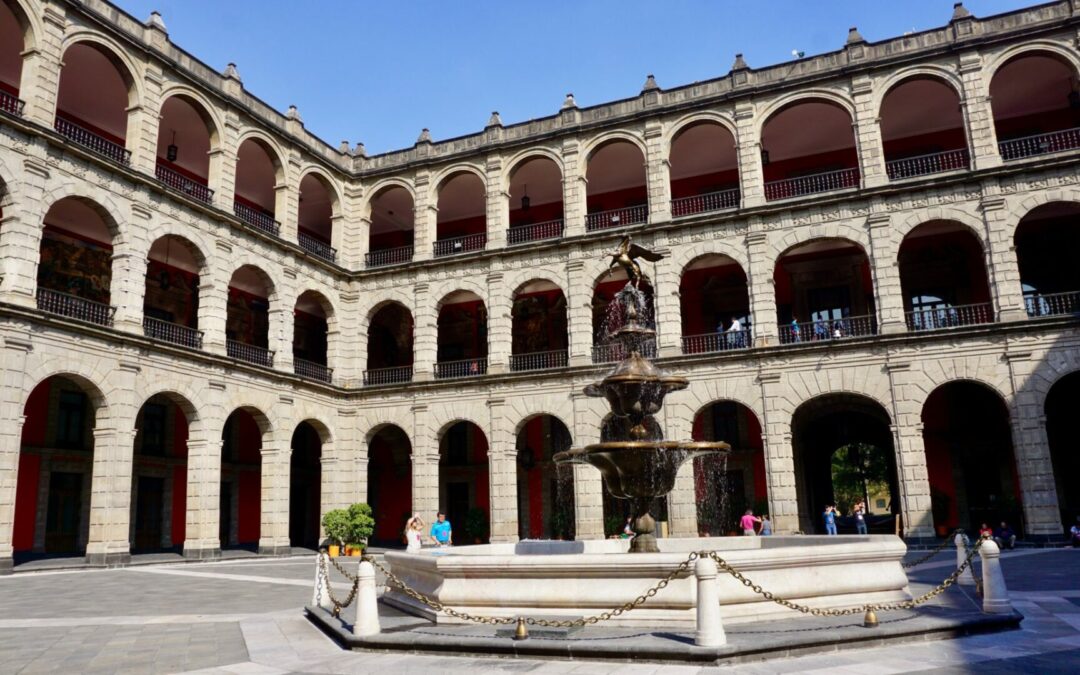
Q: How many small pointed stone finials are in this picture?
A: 12